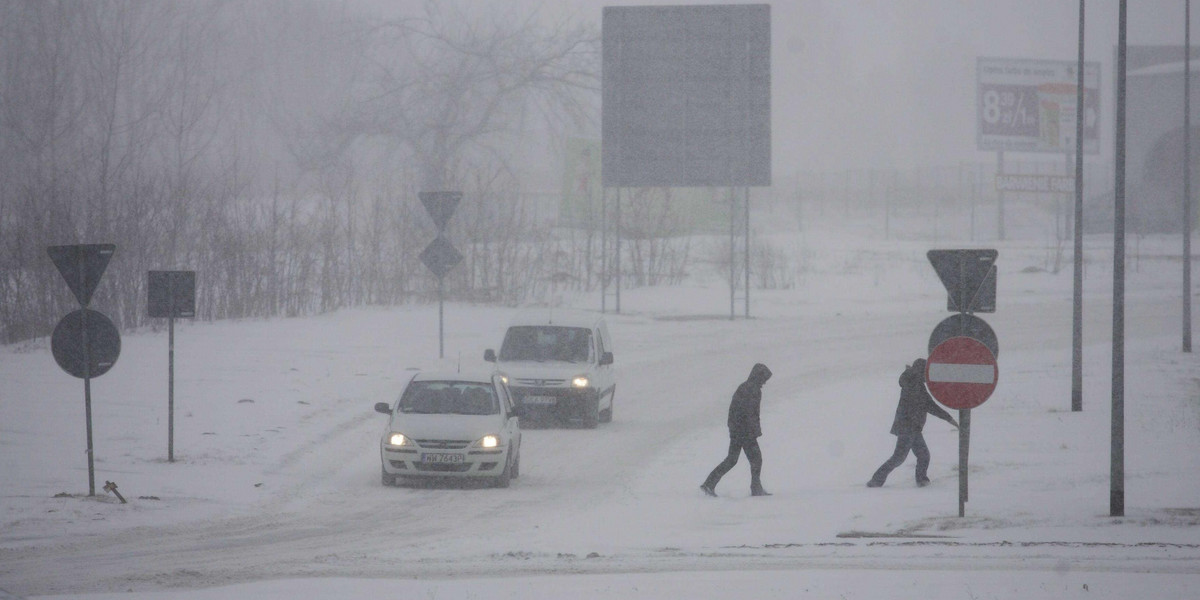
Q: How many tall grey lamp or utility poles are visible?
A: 3